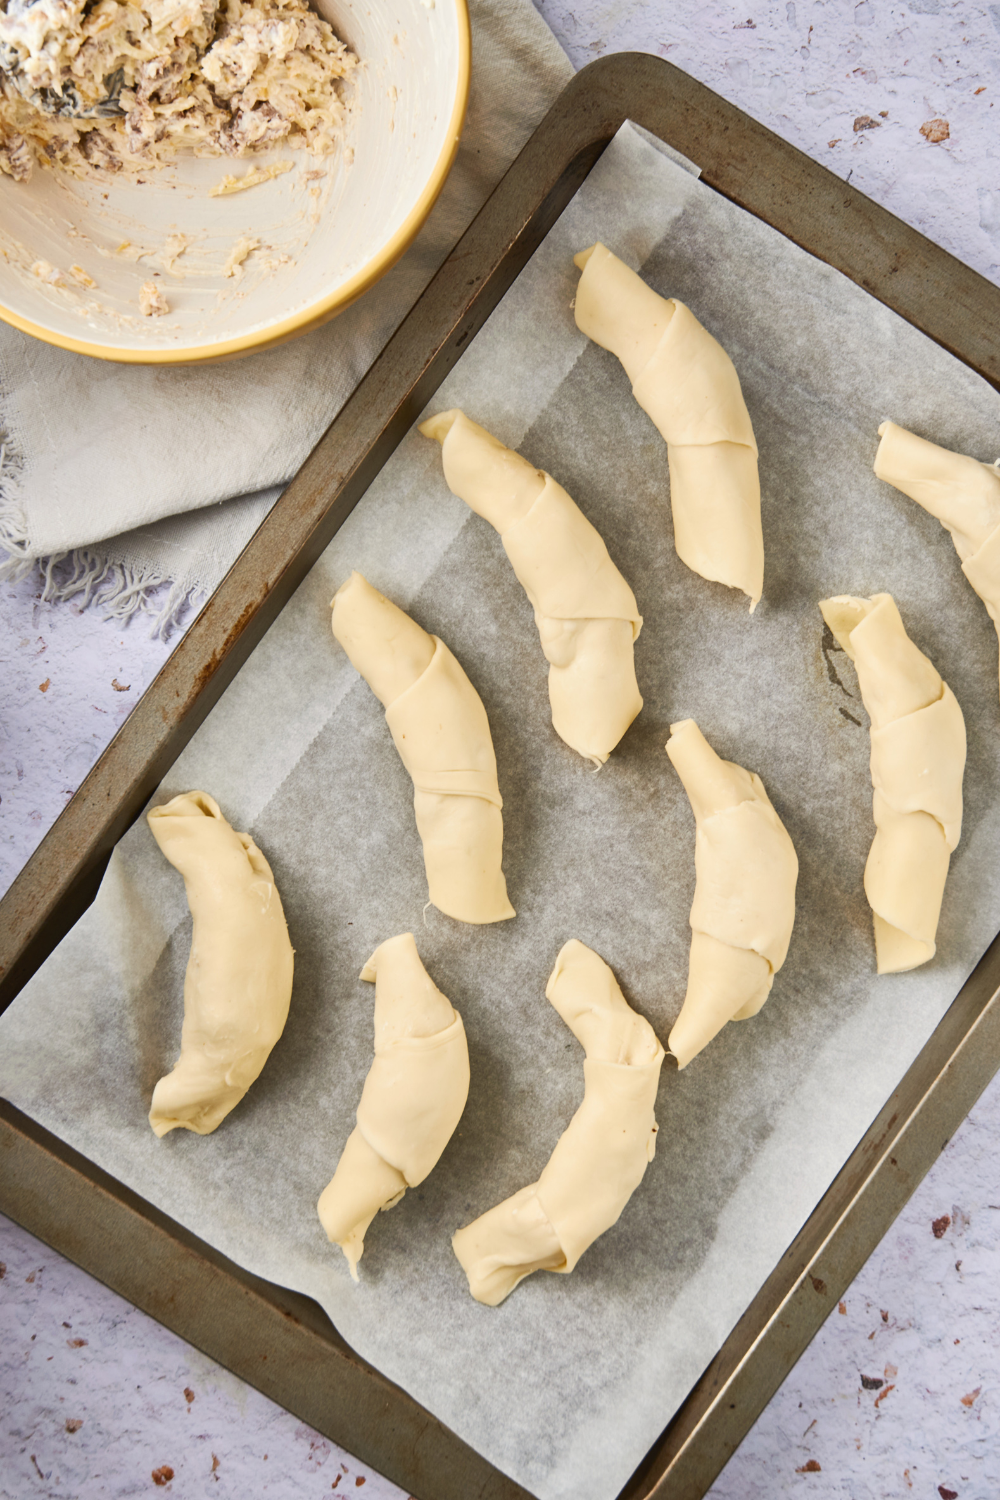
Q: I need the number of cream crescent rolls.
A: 9